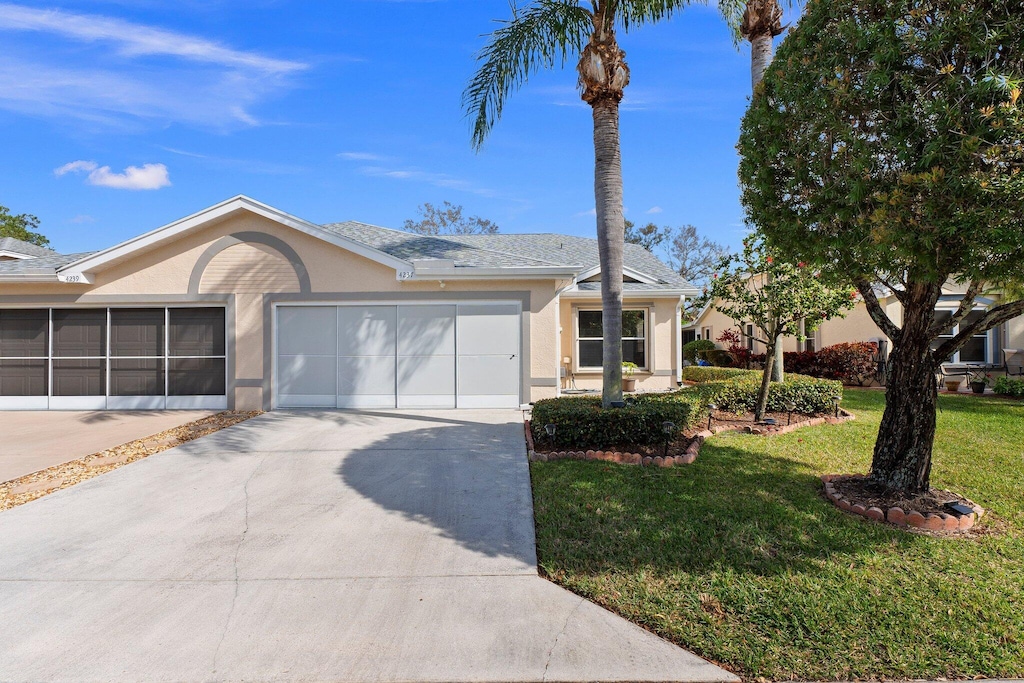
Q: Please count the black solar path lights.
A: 5